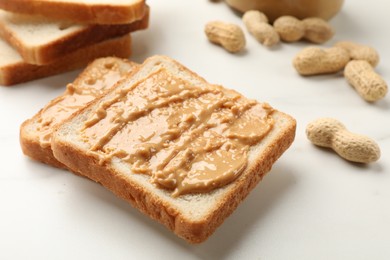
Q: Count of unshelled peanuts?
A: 7